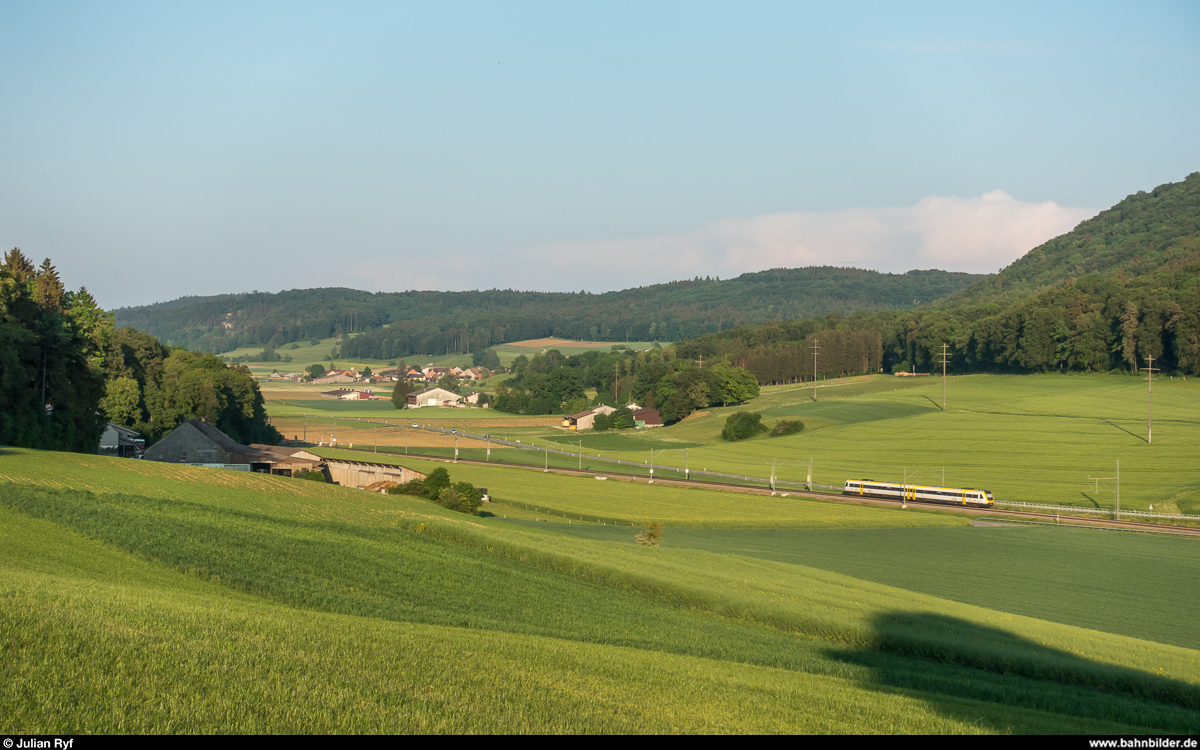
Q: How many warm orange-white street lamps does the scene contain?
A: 0